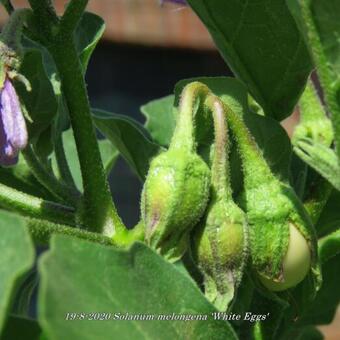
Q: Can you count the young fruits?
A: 3